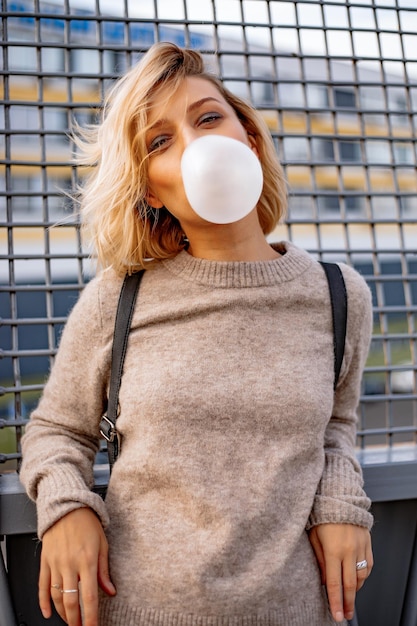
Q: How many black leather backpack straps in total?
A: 2